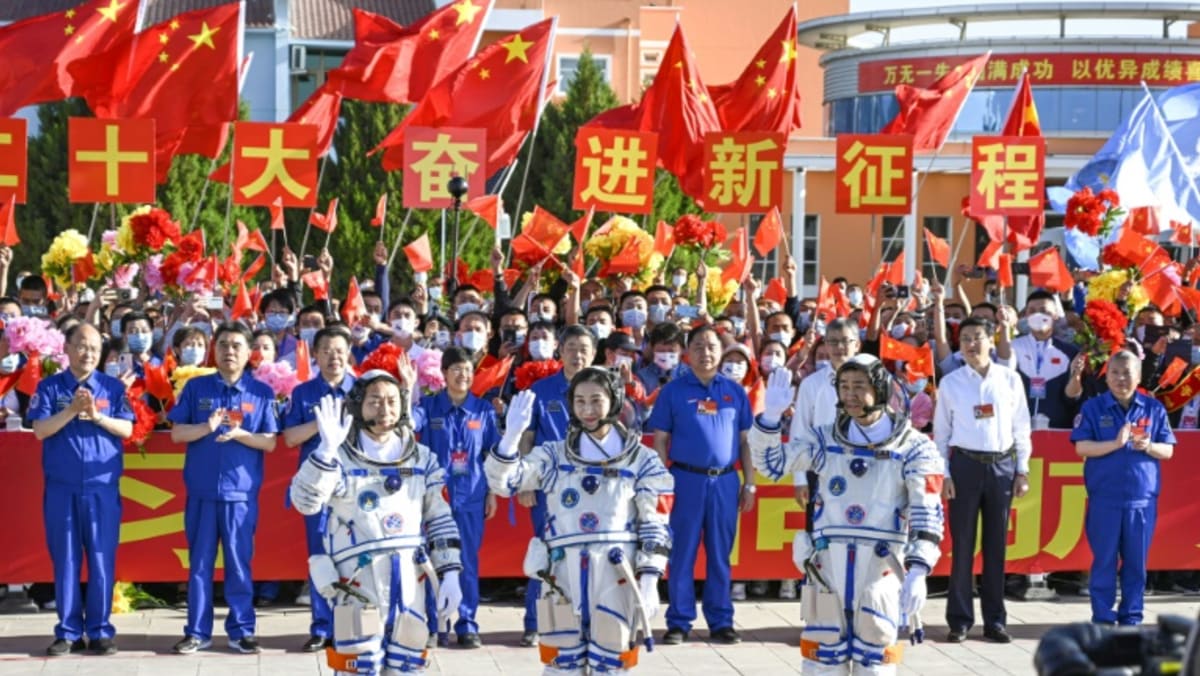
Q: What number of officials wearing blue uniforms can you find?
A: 7